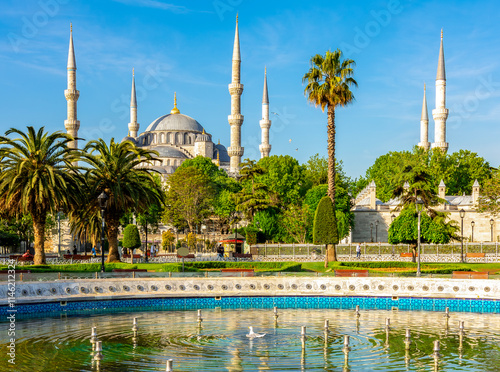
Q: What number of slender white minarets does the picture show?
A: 6